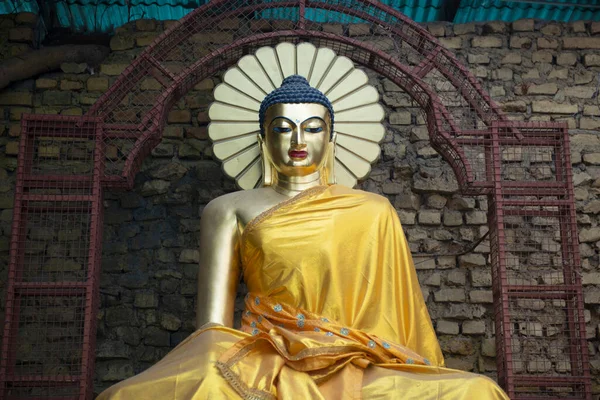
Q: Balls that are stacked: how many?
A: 0